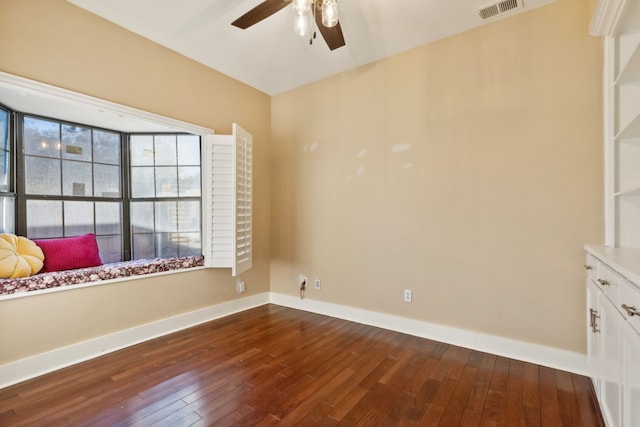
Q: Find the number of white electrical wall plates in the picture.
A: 4